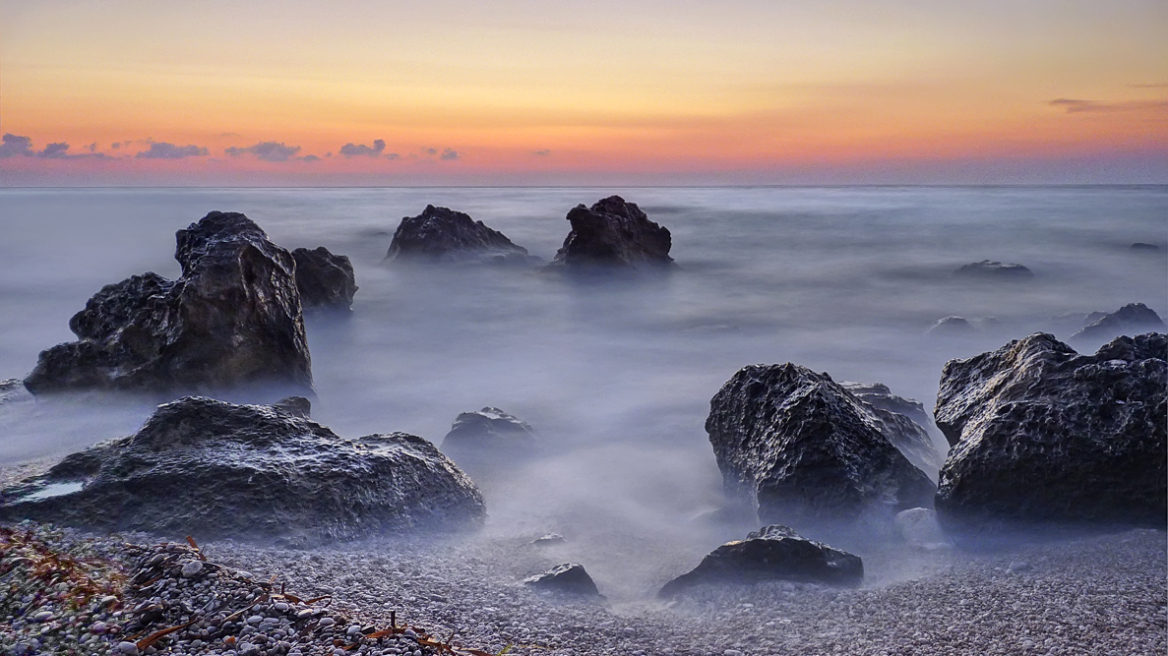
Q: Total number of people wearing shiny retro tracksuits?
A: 0